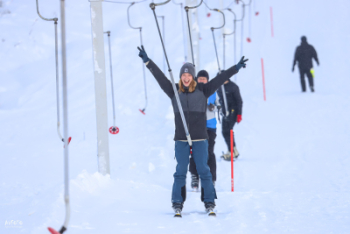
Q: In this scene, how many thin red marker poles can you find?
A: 3